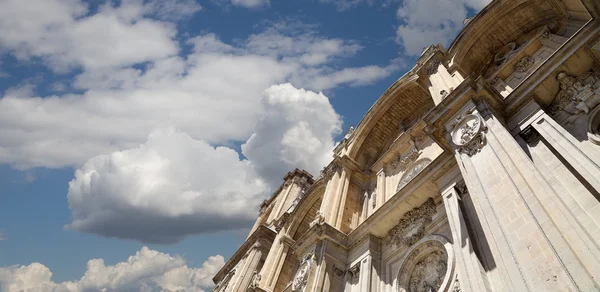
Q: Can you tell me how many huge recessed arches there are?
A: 3